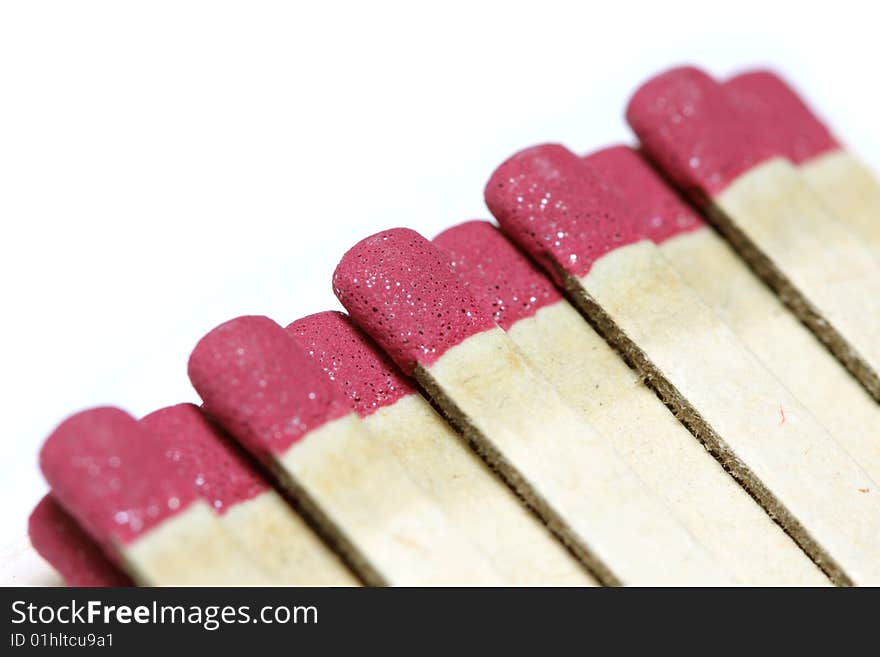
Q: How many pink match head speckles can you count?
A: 11